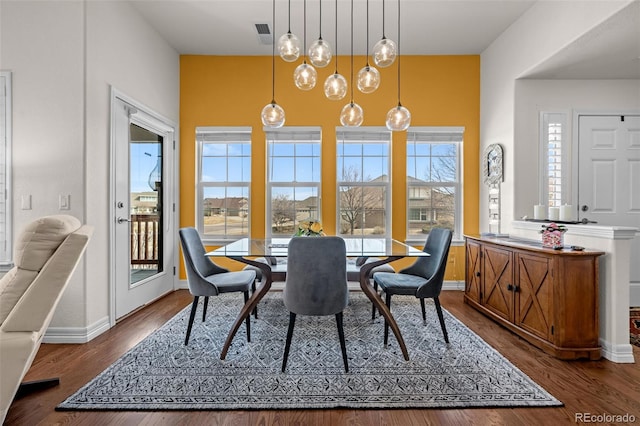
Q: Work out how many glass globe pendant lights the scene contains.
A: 9